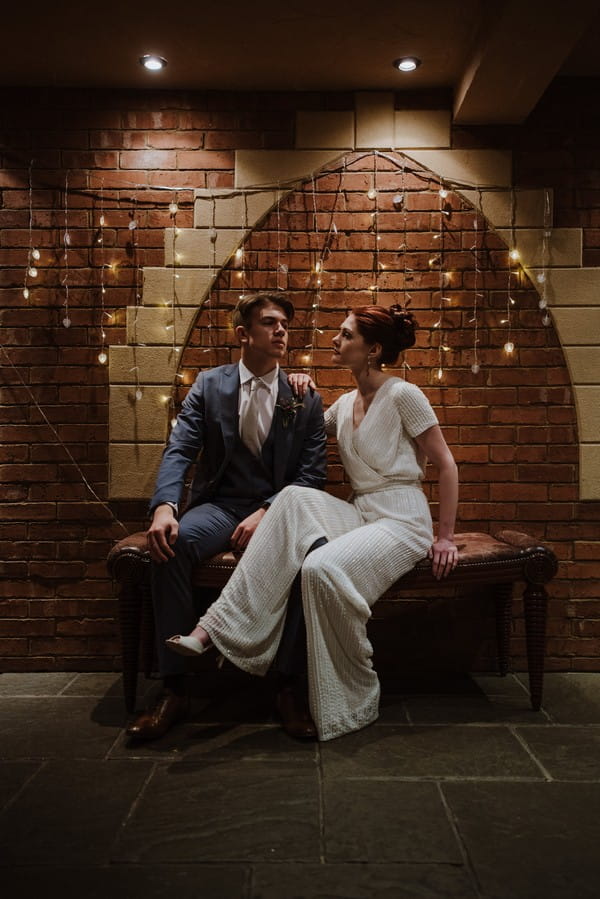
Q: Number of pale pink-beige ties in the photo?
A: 1